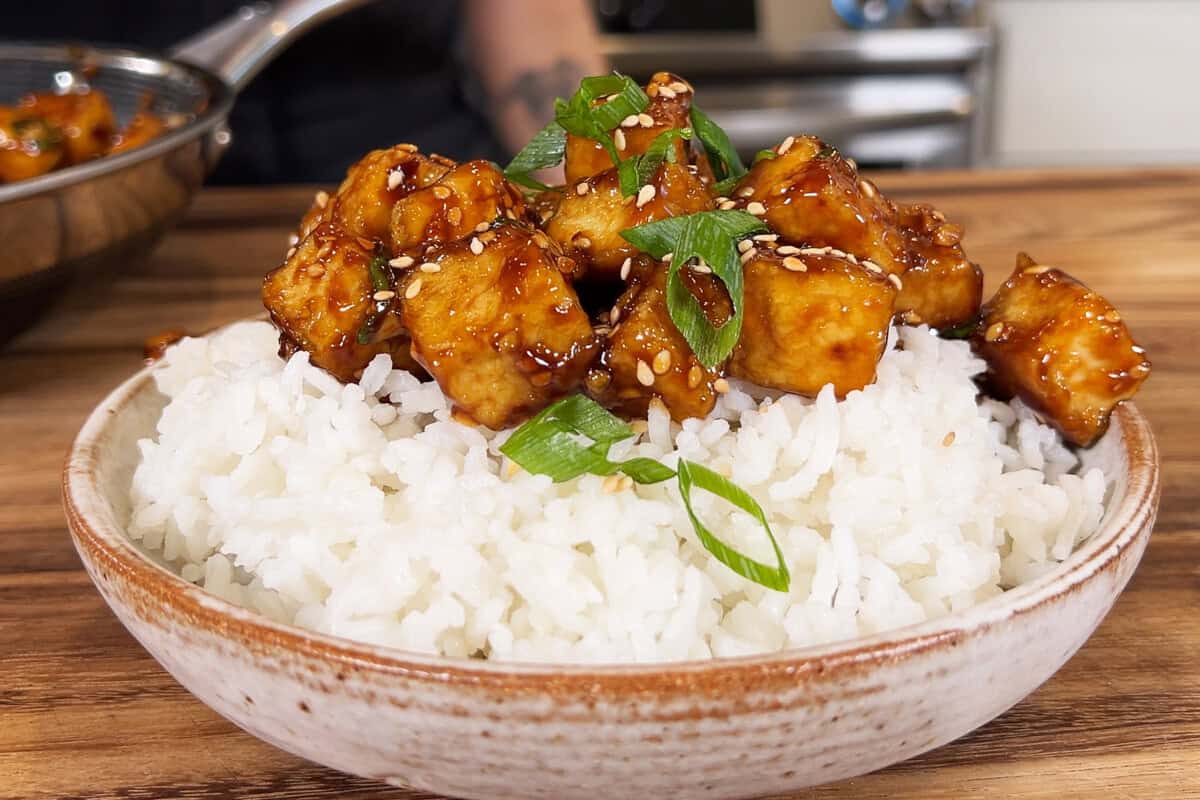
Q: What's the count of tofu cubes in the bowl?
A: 11